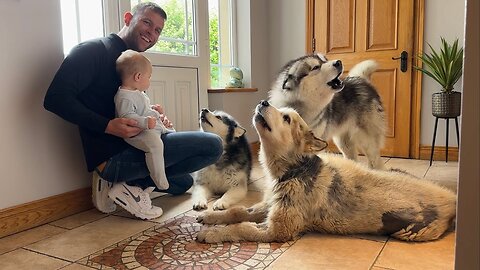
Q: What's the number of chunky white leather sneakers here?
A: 2